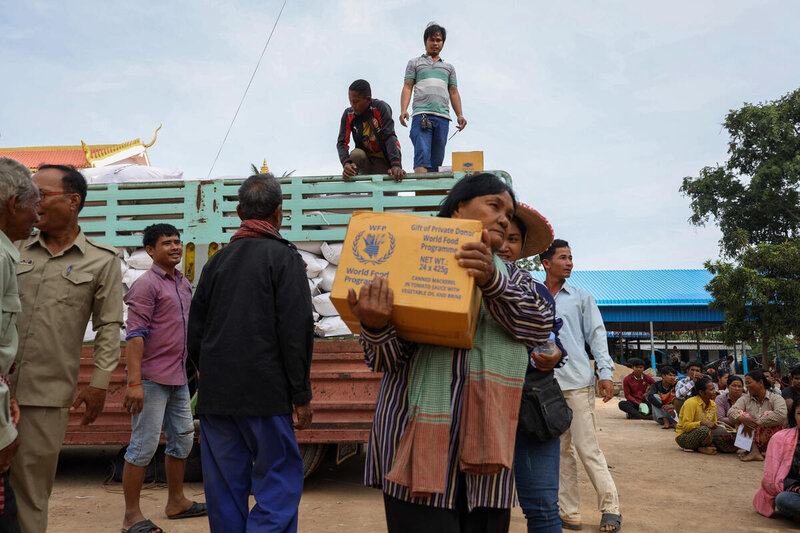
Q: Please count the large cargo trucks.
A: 1